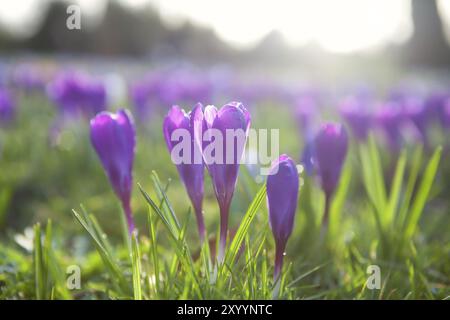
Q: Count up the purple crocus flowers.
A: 5